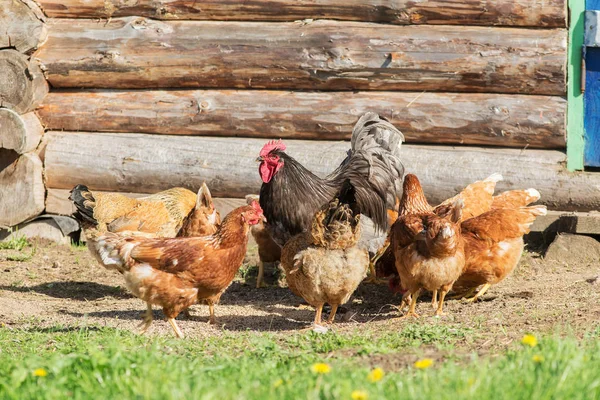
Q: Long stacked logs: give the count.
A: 4